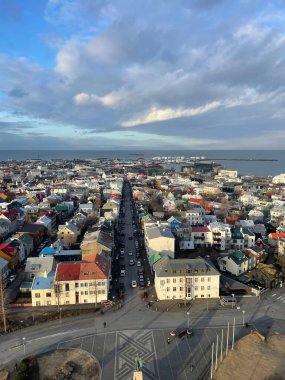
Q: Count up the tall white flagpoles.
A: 5